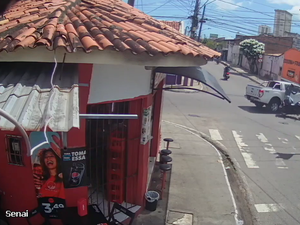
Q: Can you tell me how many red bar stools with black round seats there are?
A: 4